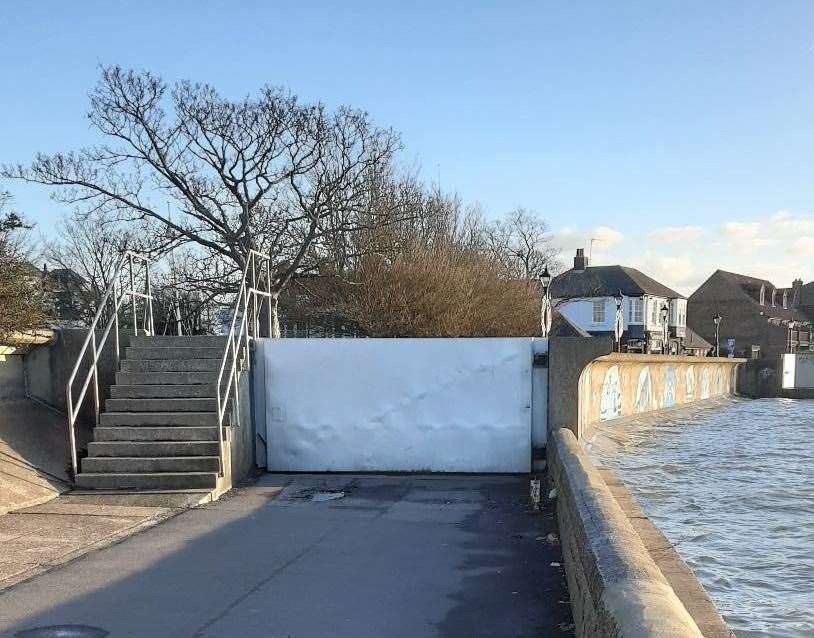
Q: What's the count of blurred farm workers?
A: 0